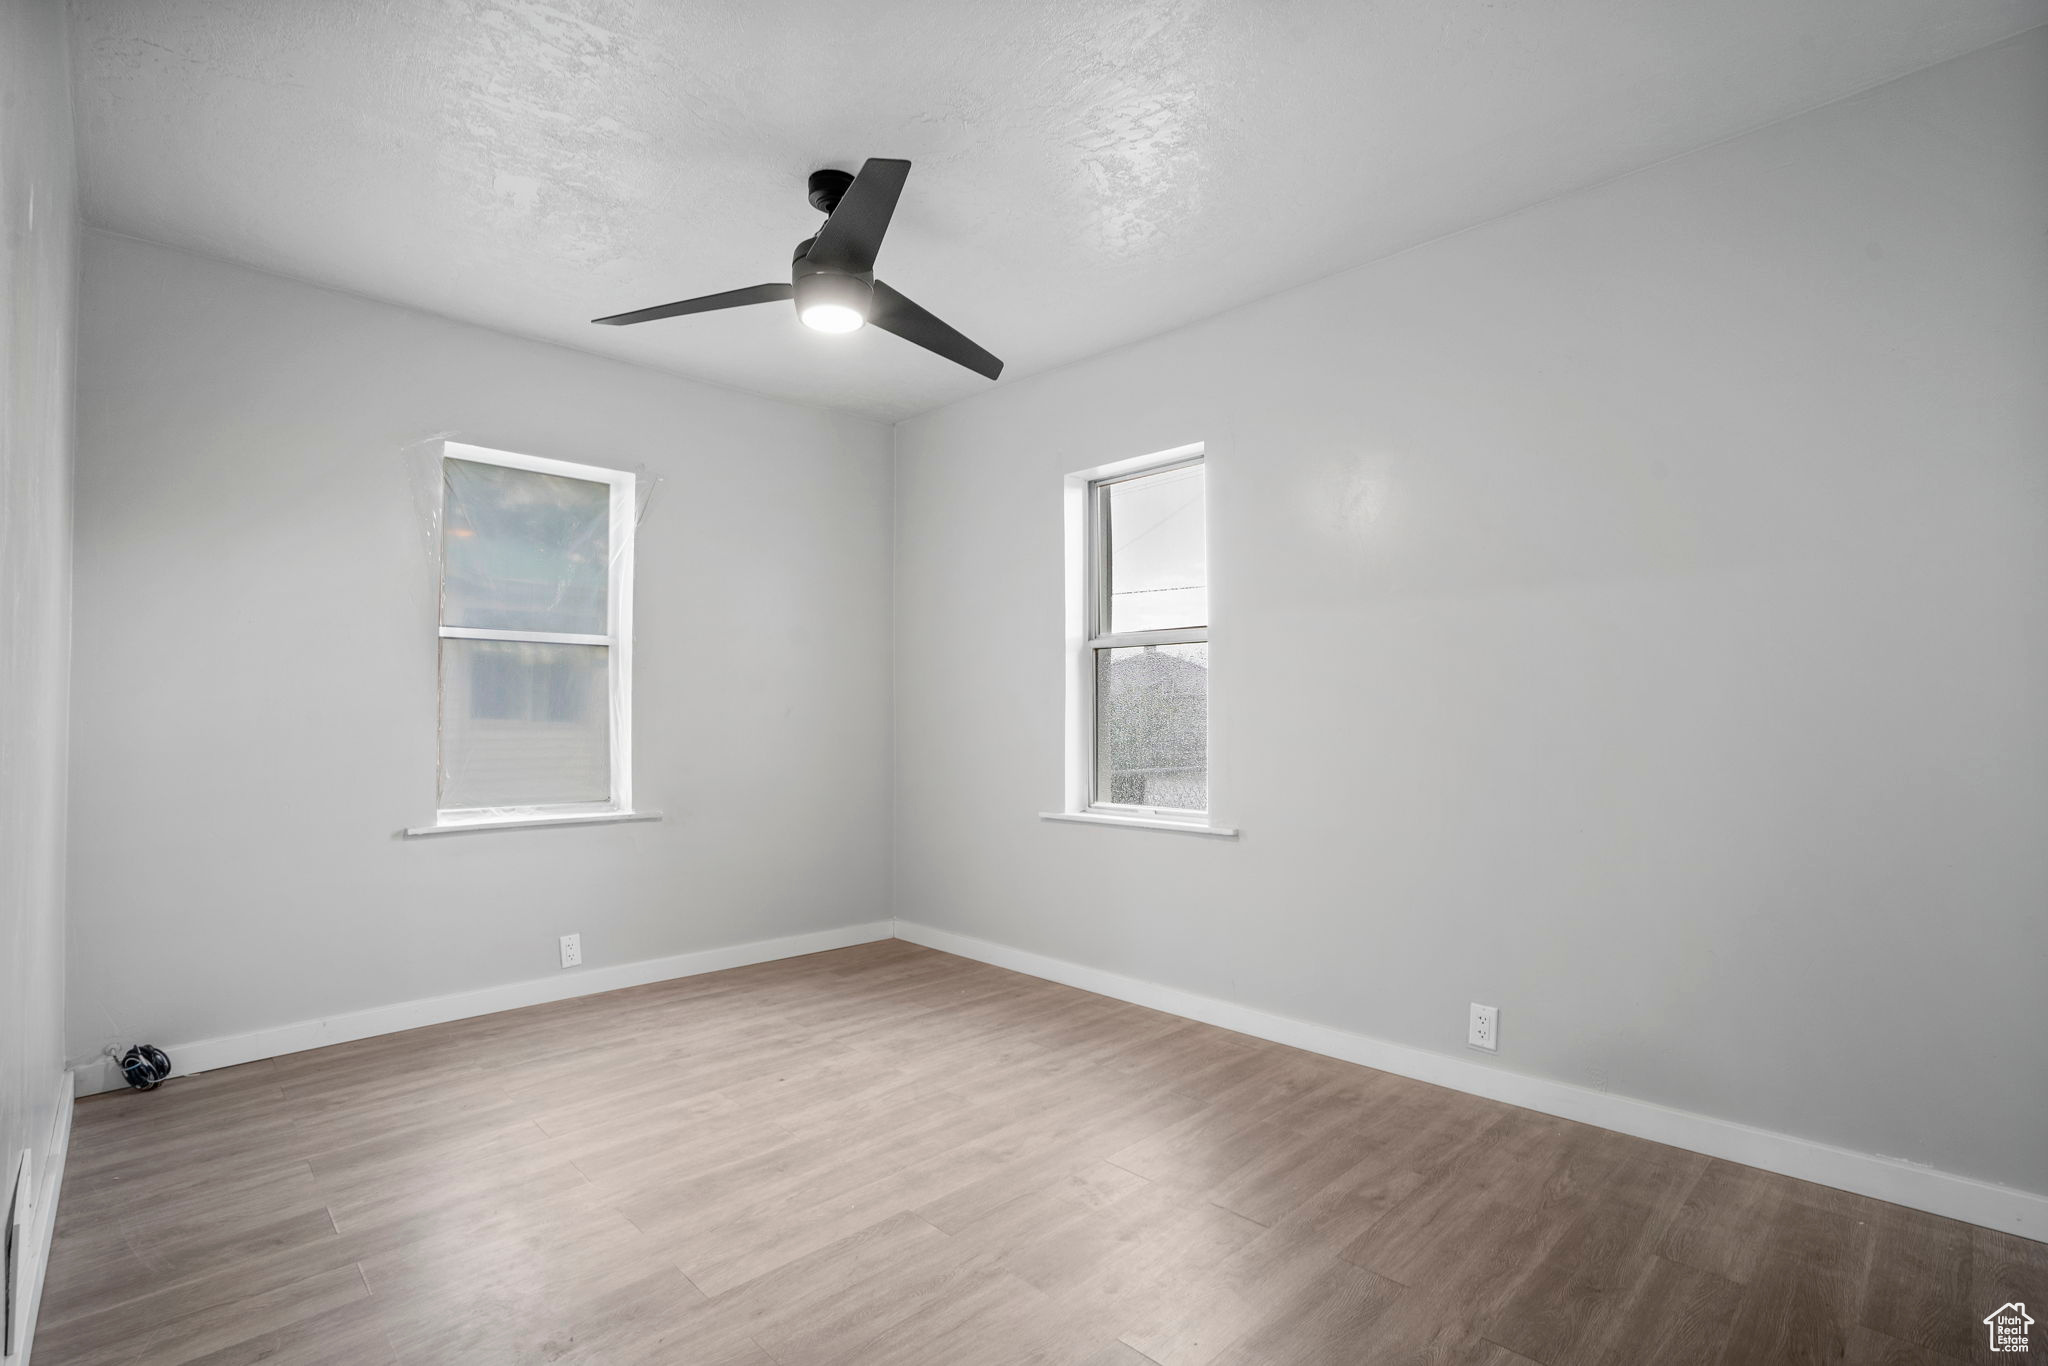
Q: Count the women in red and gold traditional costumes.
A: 0